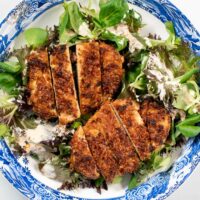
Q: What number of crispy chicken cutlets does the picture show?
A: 2